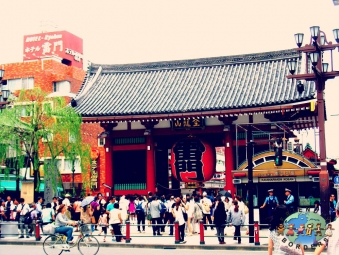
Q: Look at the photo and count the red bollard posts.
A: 5